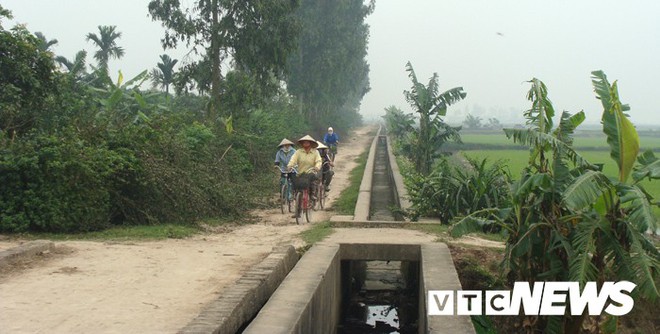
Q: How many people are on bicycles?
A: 4